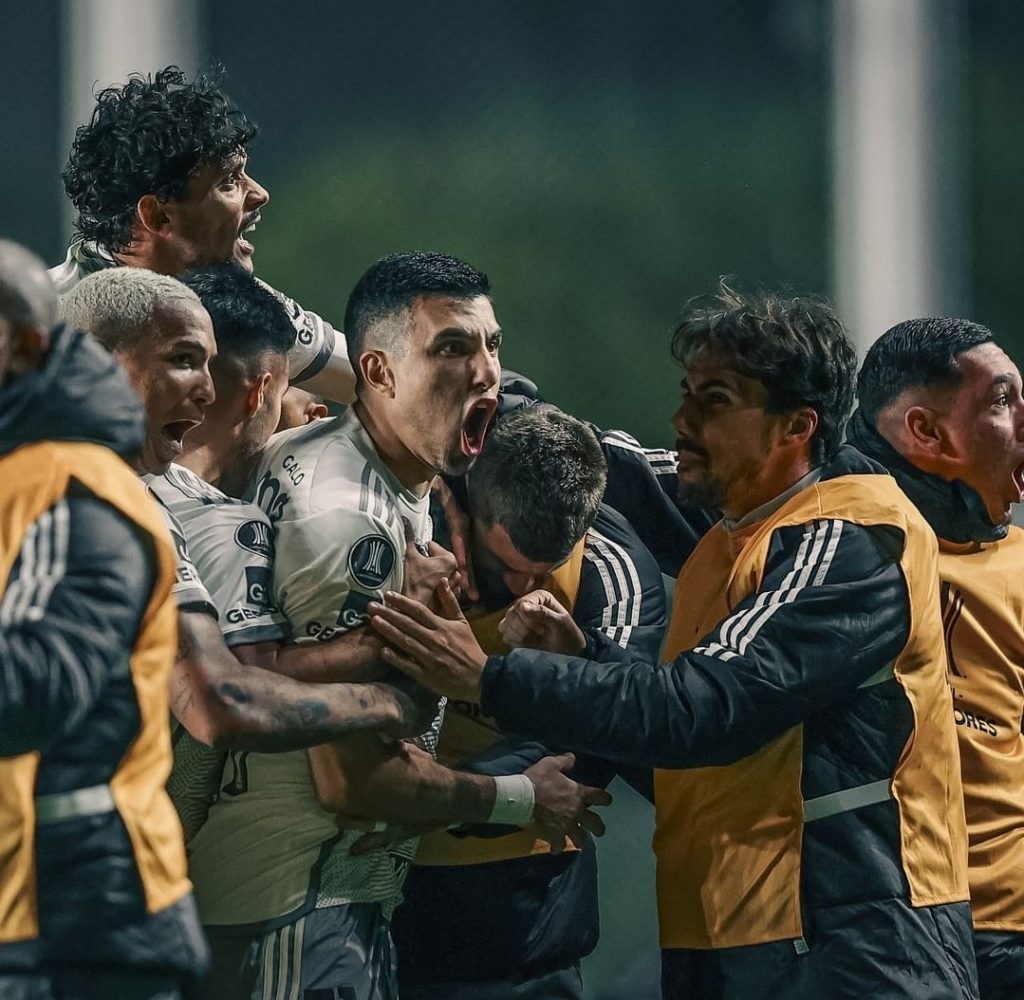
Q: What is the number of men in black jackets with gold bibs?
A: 4